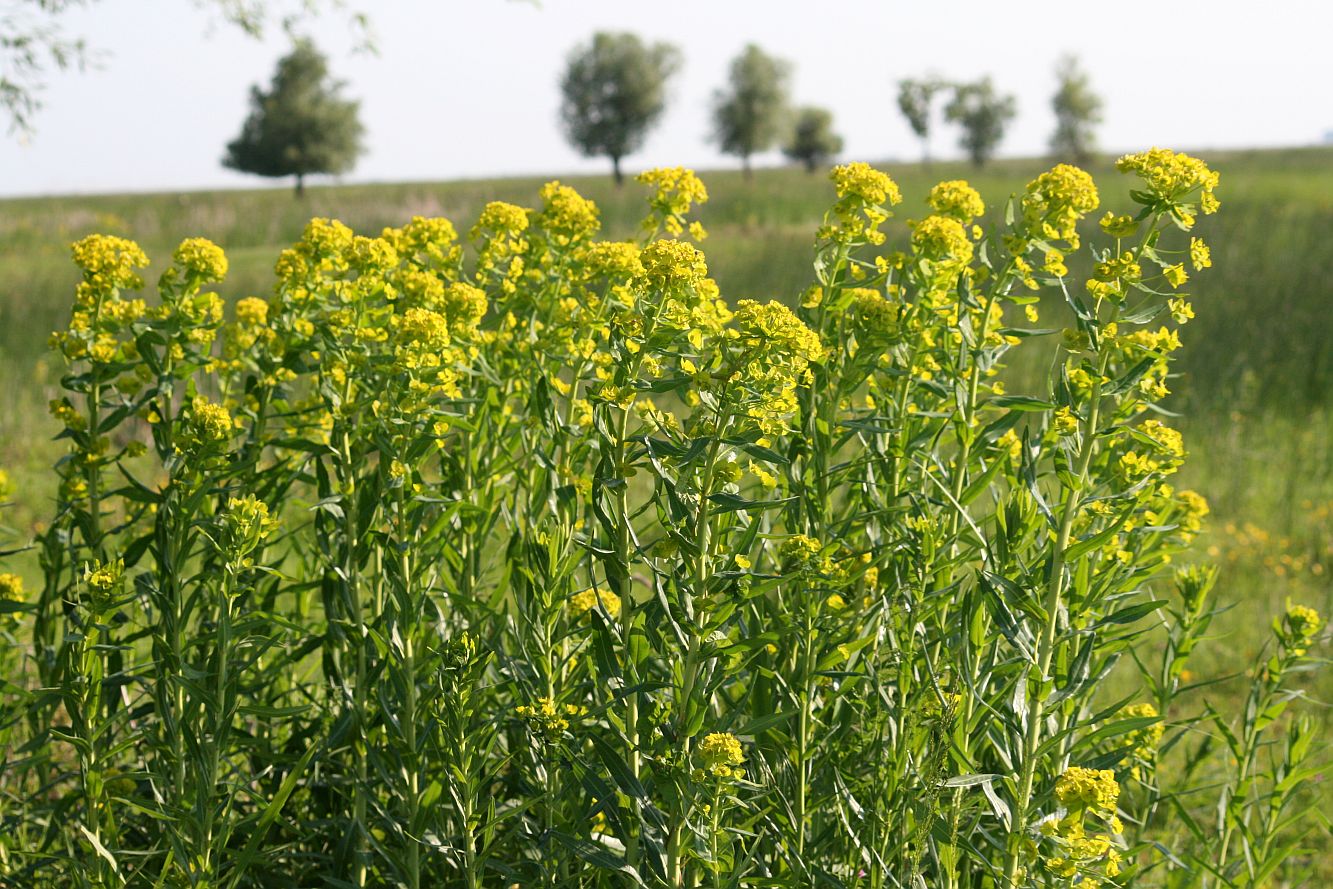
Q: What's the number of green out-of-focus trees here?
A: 7